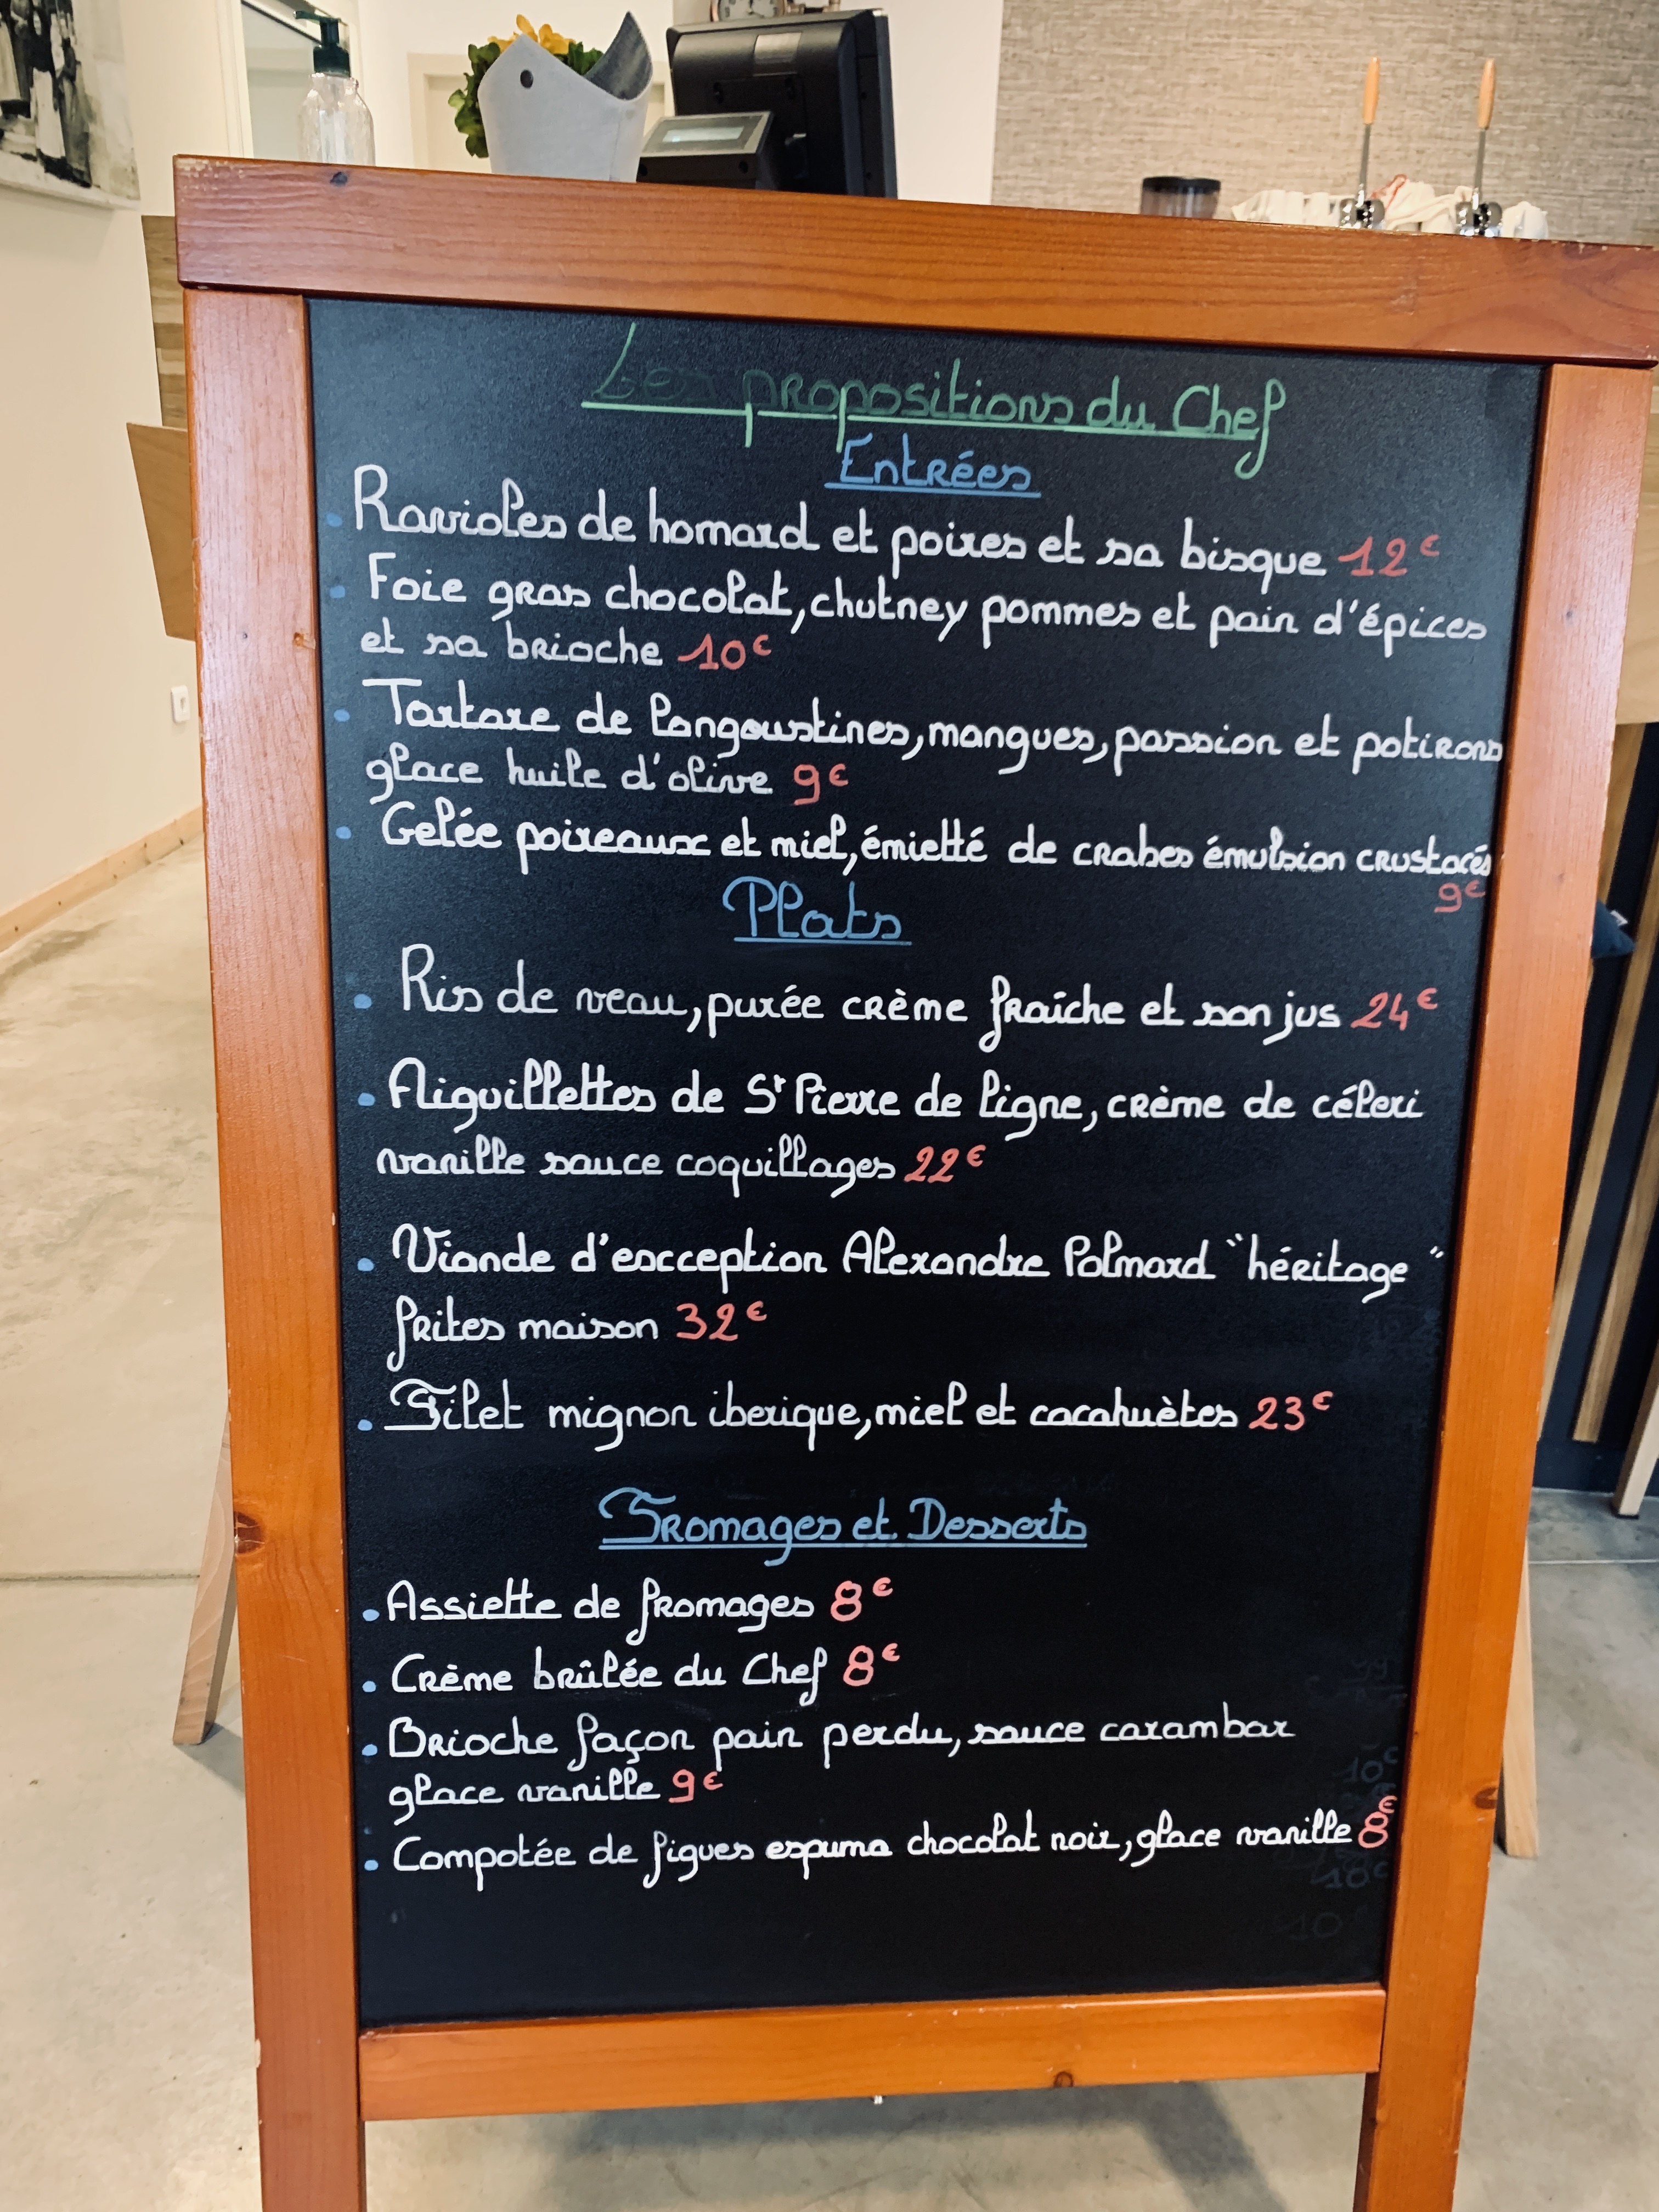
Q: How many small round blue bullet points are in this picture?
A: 12